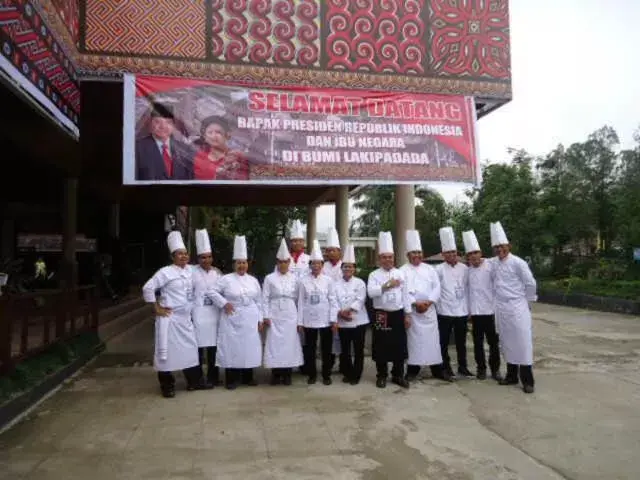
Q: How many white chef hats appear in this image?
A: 13